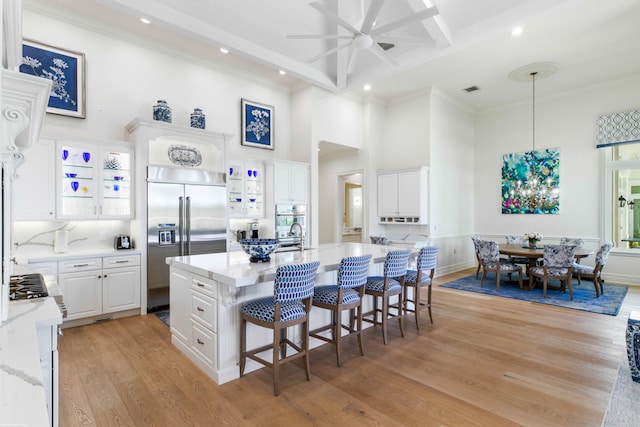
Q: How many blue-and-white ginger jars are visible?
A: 2